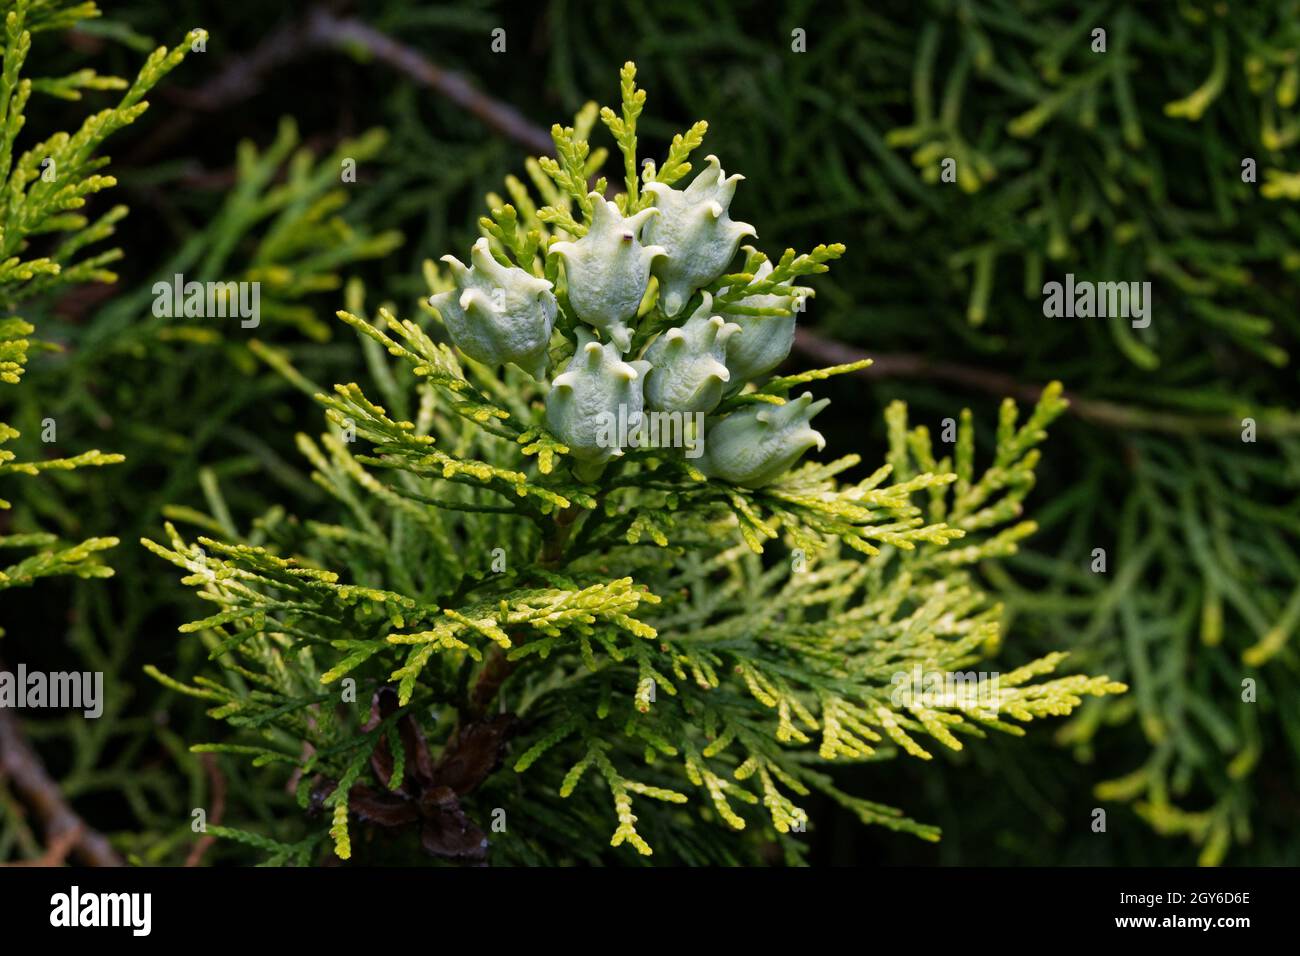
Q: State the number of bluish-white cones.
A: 7